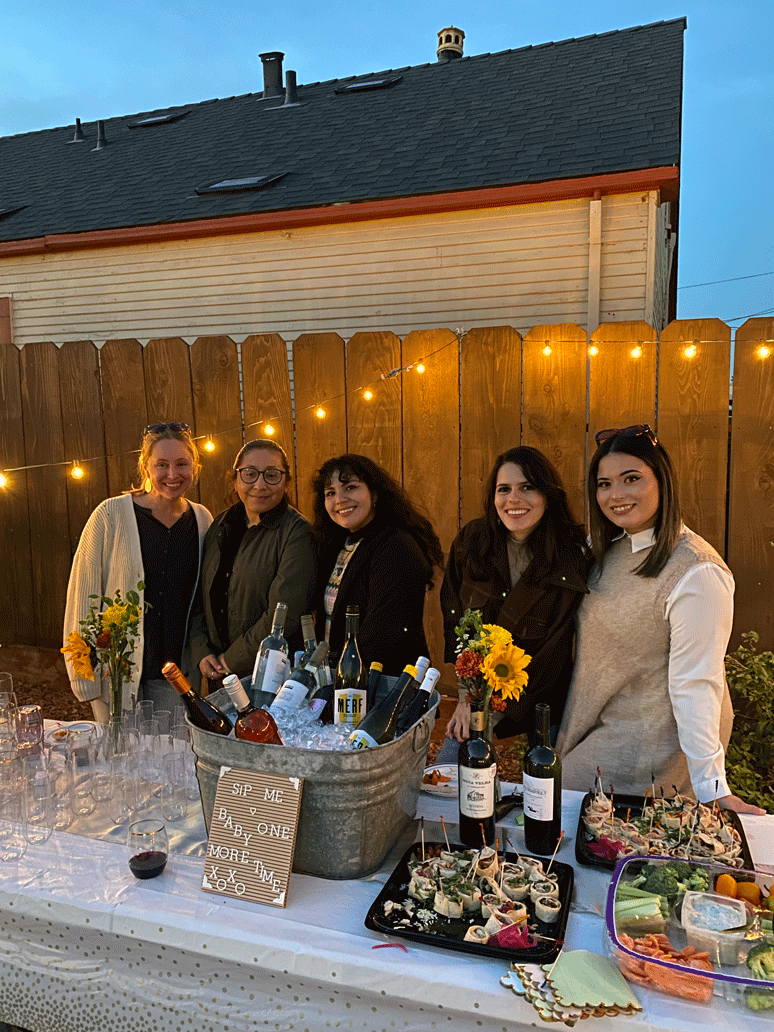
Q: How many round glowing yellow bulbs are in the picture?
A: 12